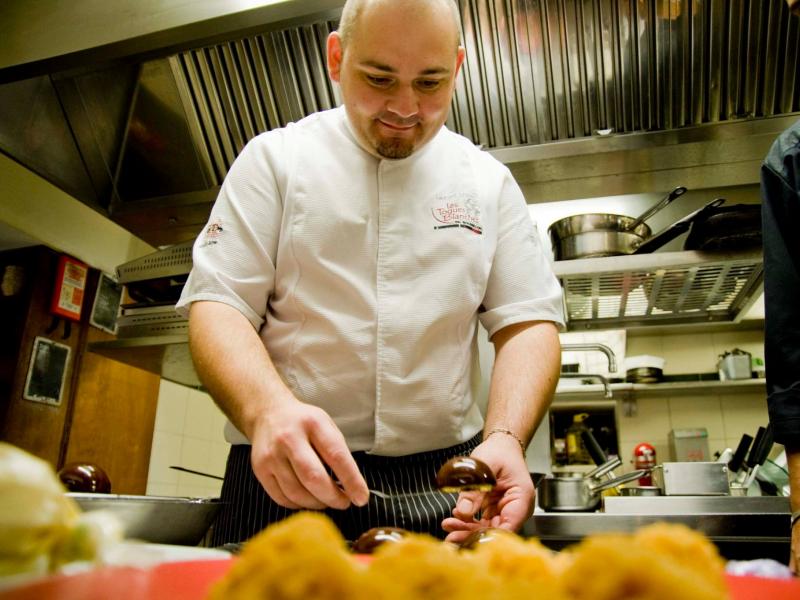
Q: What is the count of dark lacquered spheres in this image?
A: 4